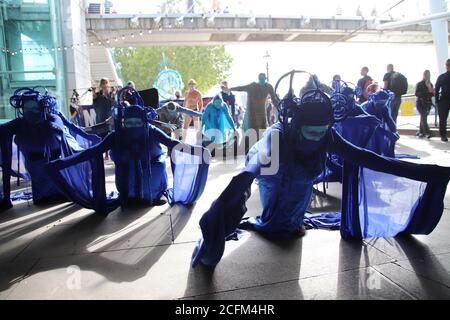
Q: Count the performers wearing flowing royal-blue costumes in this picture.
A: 5